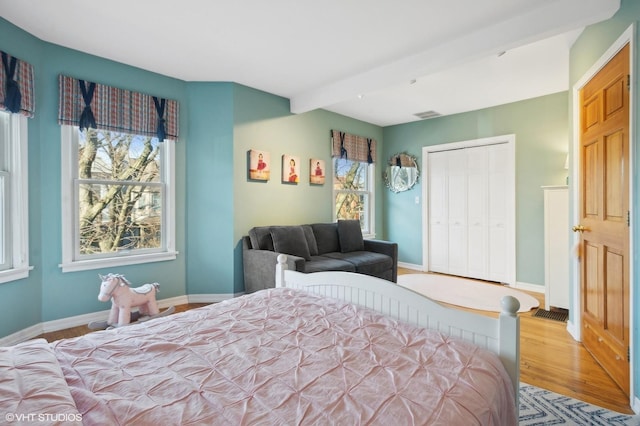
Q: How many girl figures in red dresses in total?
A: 3